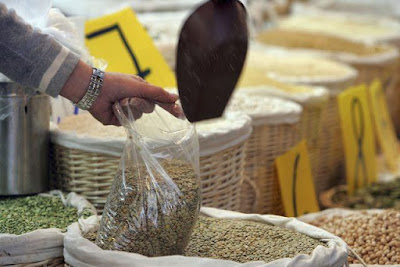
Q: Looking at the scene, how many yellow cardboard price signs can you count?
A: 4